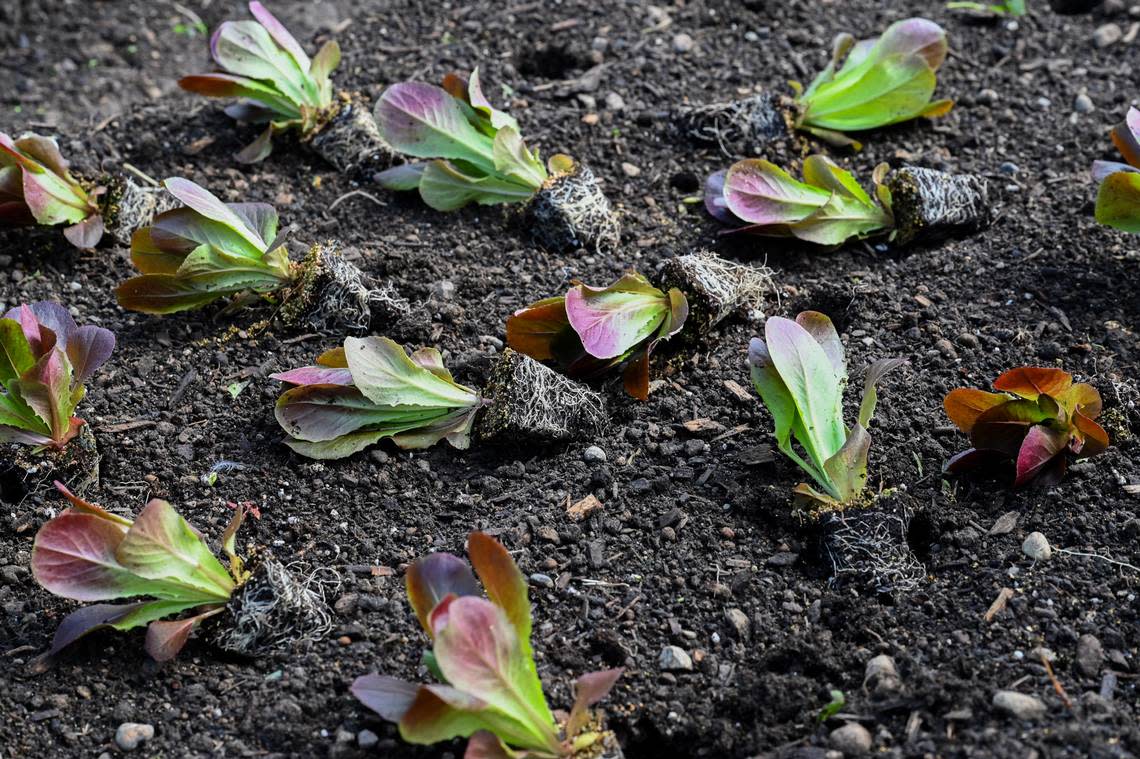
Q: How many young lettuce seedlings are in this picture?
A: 14